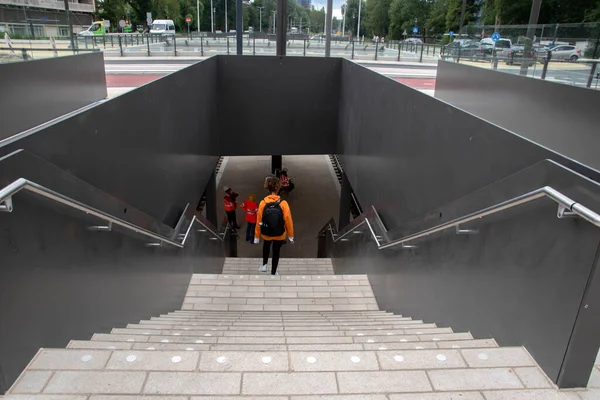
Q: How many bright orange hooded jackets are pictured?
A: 1